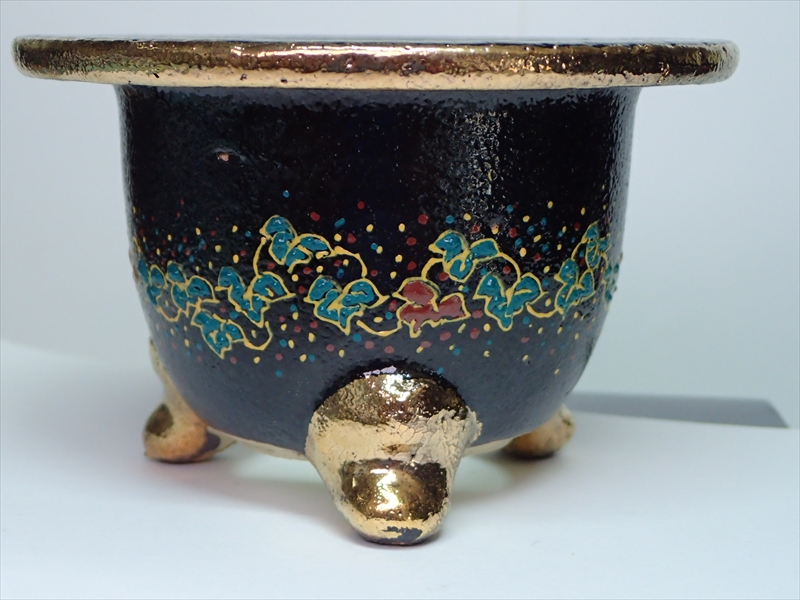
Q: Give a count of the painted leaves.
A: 12